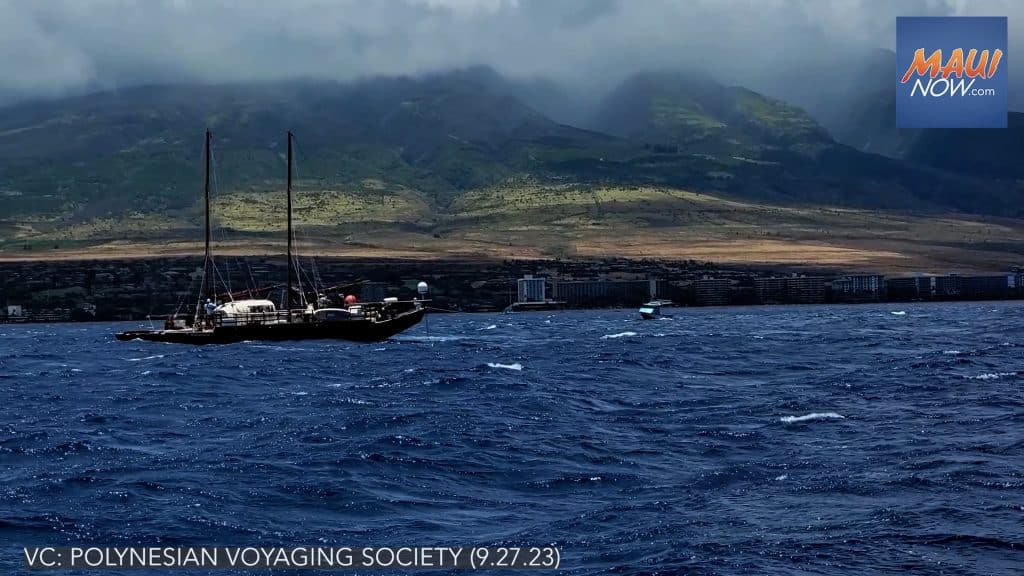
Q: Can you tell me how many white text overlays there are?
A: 2